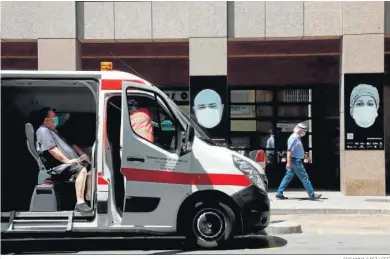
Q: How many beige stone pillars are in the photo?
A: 3